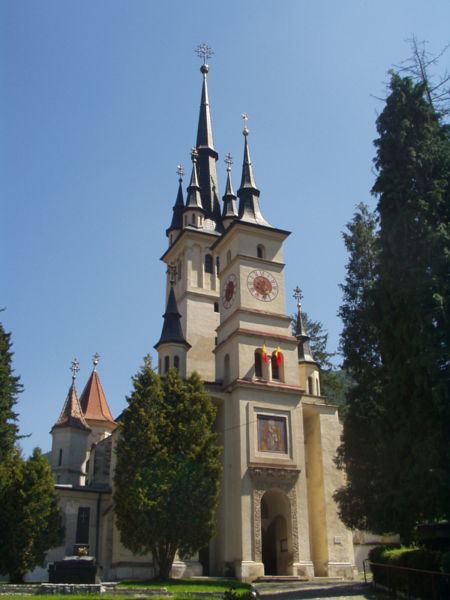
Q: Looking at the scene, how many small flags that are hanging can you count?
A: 2